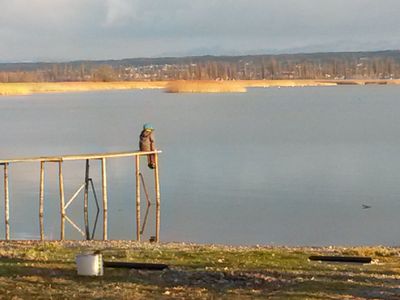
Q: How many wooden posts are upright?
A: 7